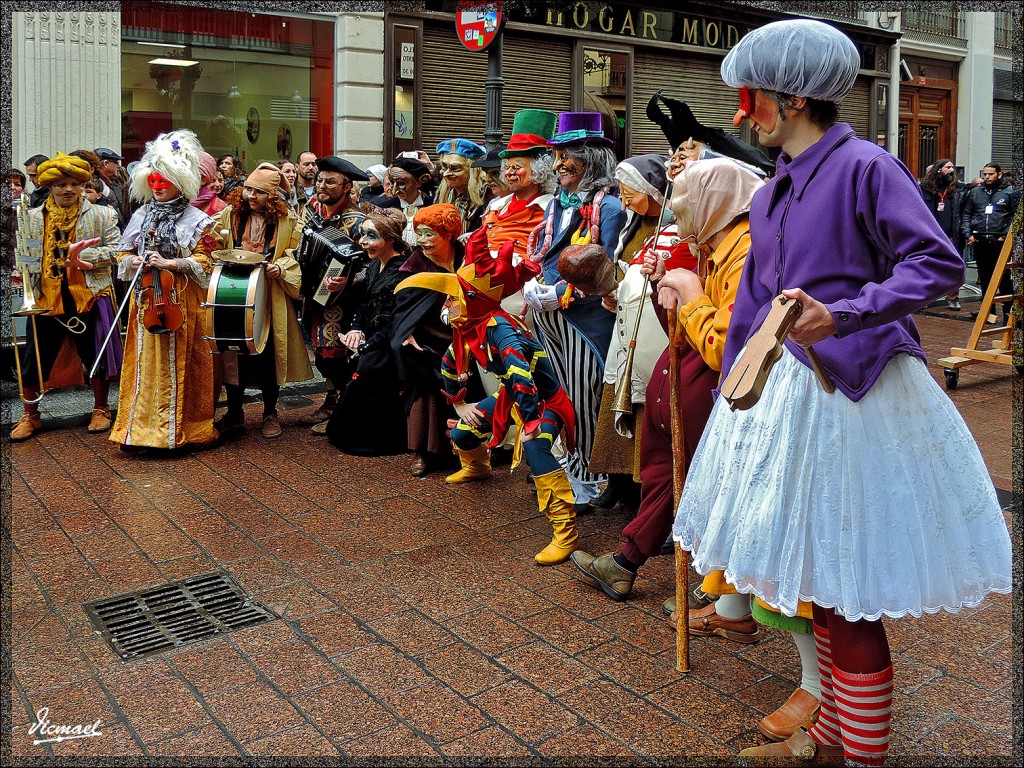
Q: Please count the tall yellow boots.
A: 2